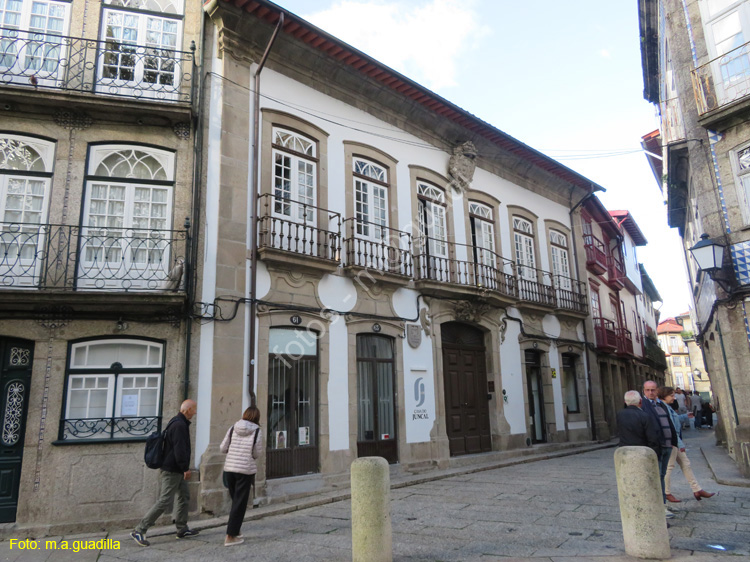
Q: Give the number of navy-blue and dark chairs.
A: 0